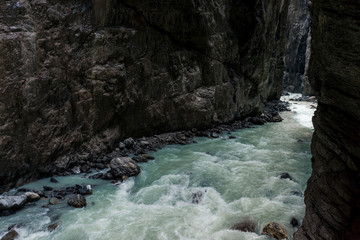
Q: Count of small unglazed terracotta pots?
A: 0